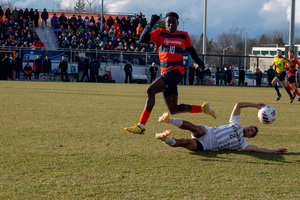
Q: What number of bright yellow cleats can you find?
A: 4